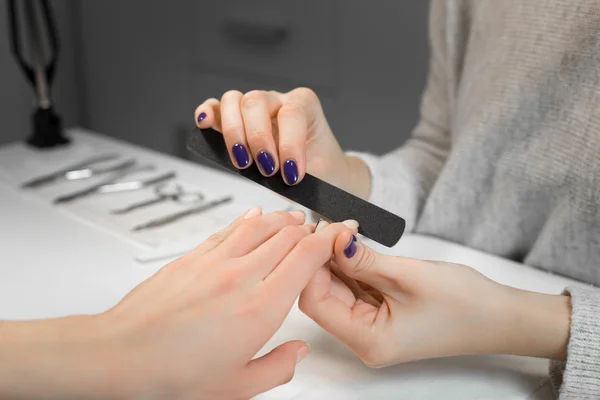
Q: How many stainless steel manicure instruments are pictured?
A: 4